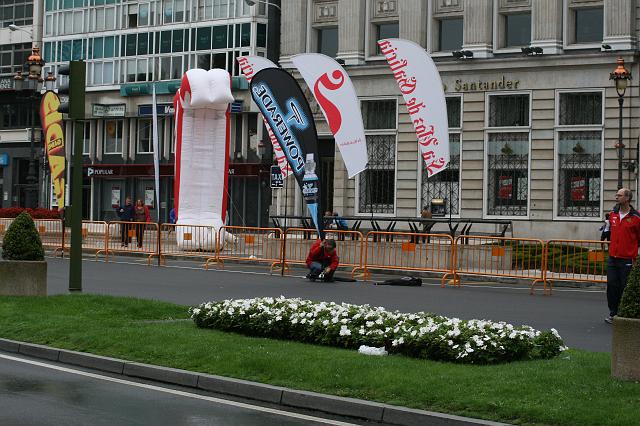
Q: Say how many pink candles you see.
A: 0